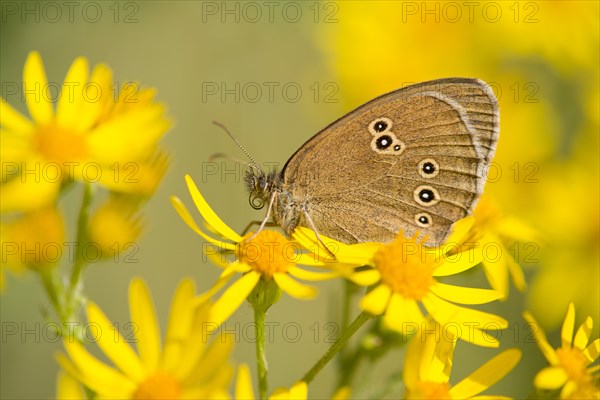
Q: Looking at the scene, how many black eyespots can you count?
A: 6